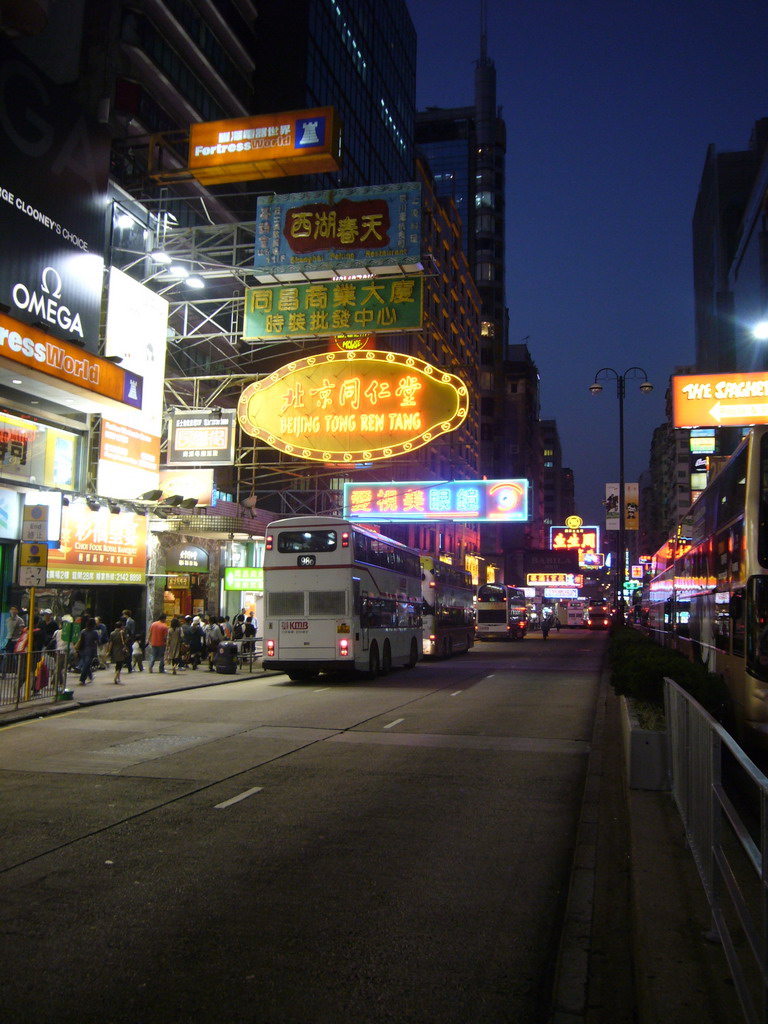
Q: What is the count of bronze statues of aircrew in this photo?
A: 0